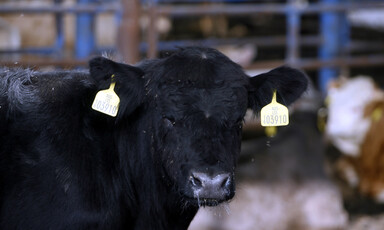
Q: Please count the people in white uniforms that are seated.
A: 0